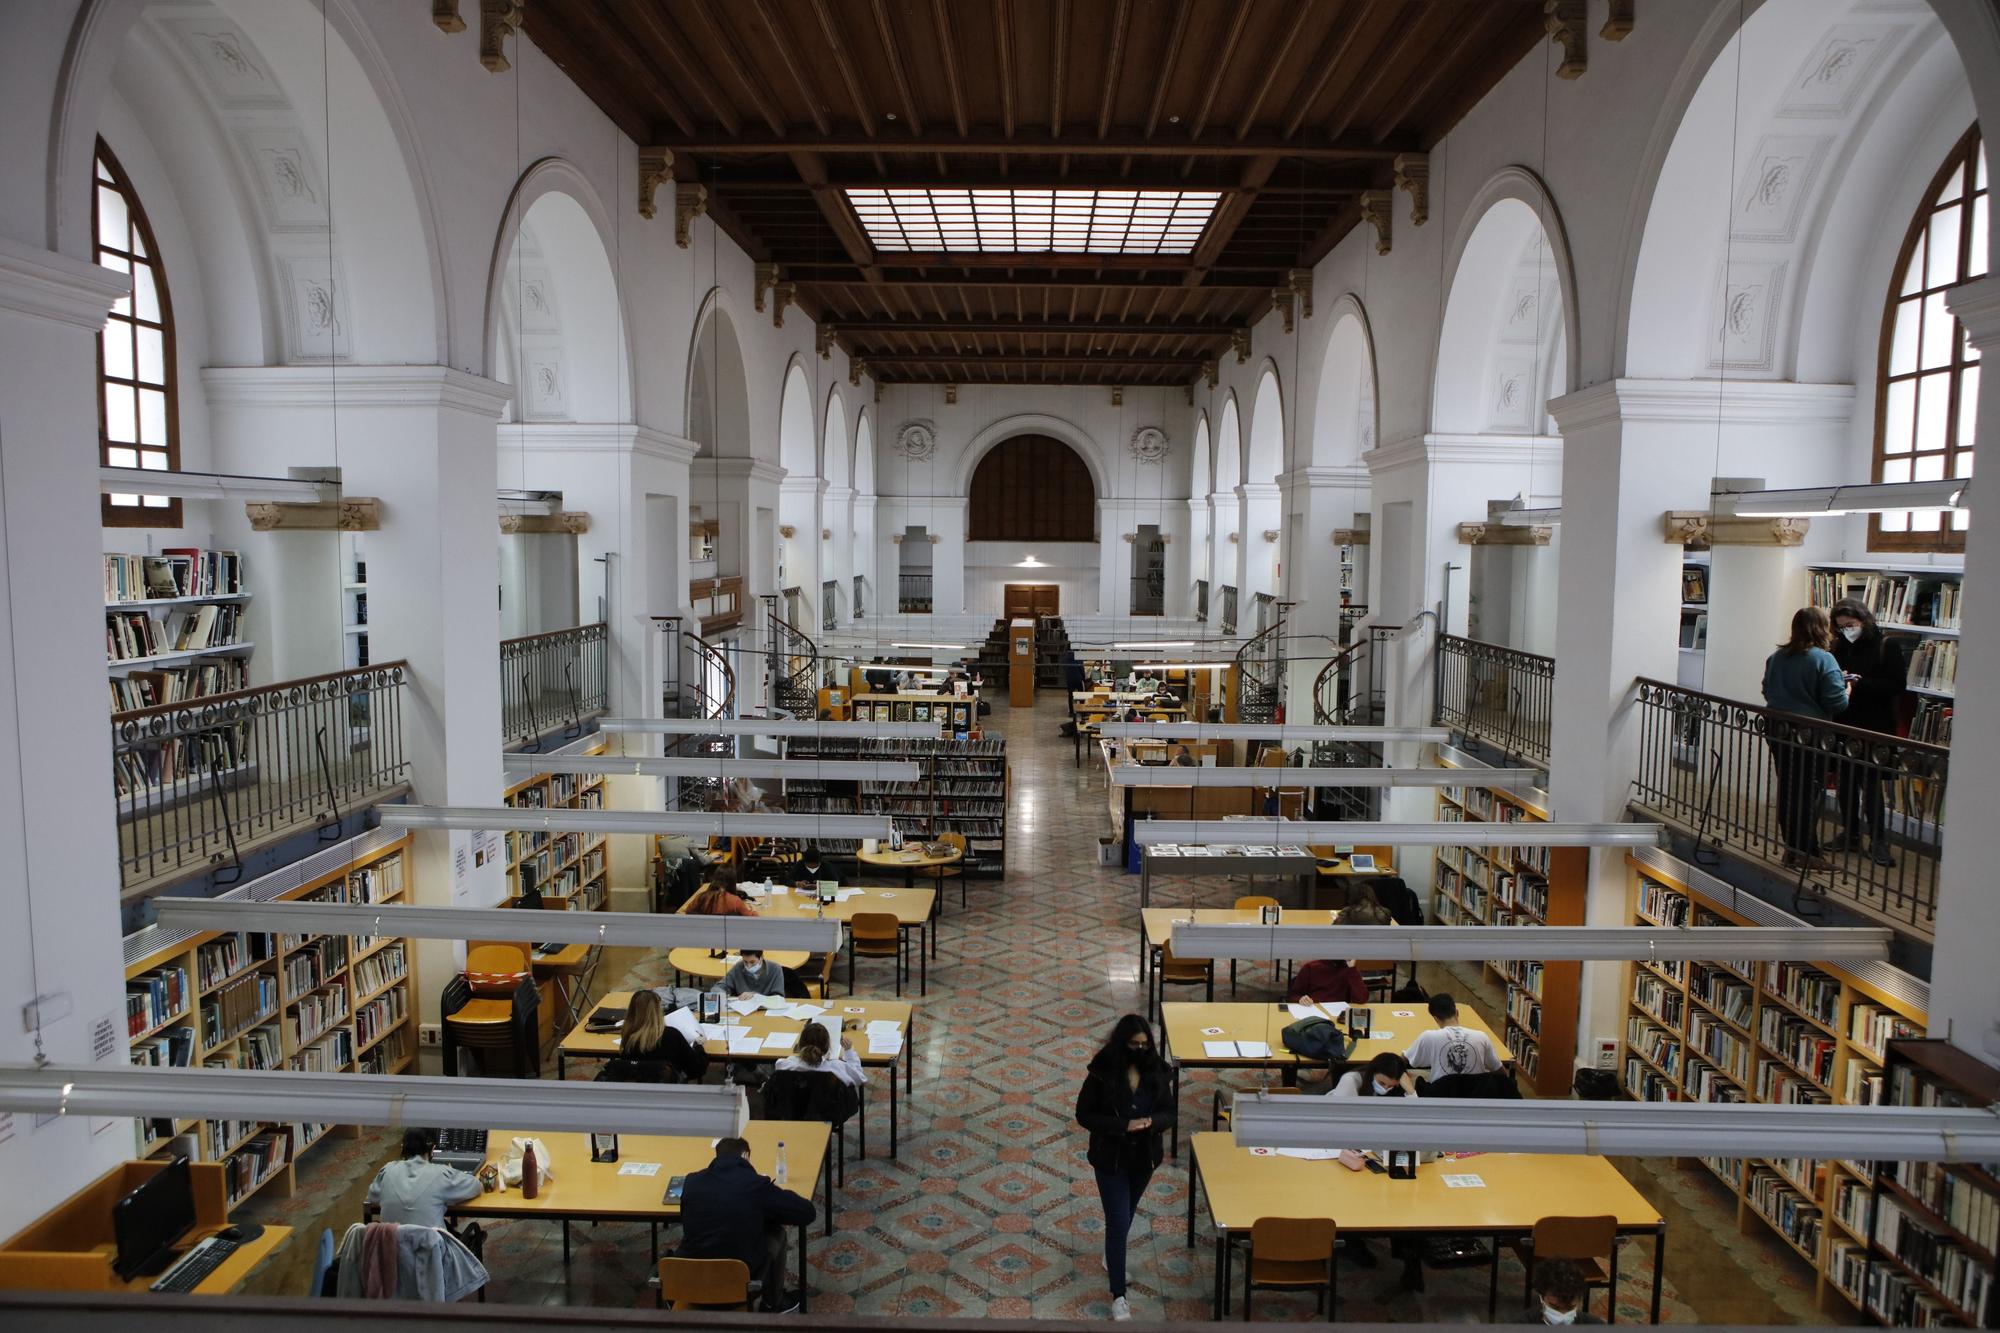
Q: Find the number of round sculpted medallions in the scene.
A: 2